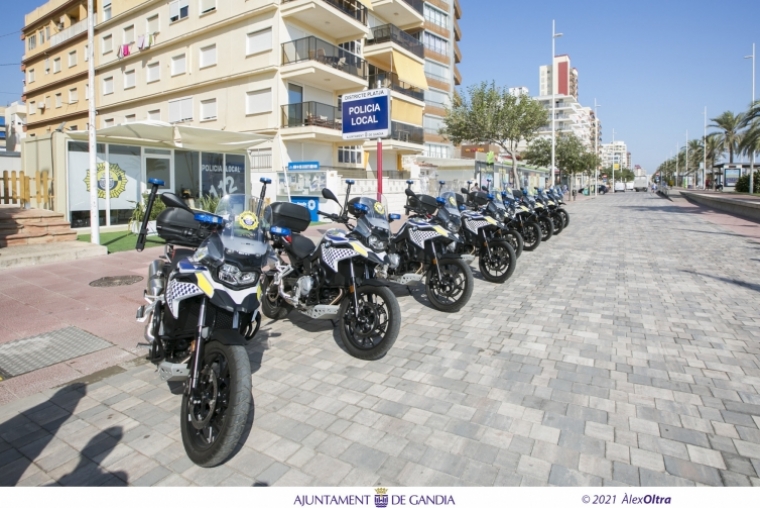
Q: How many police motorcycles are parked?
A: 9